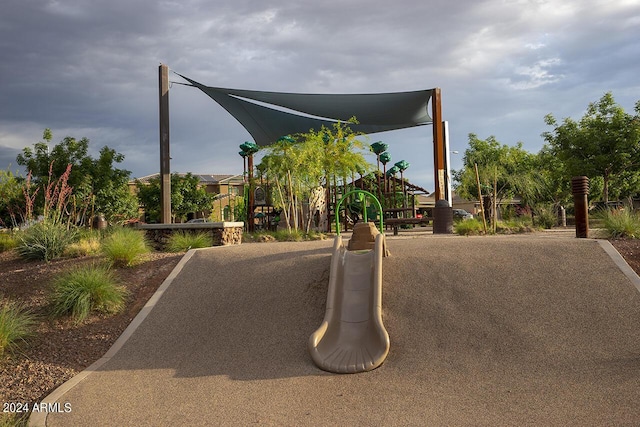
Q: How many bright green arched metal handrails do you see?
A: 1